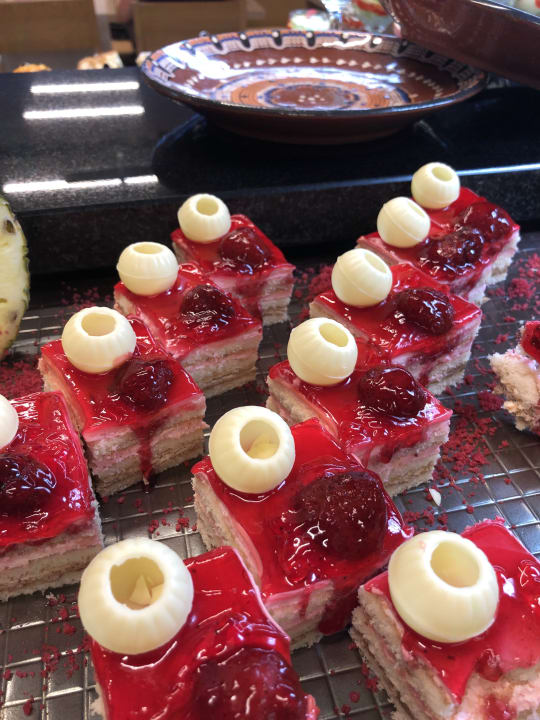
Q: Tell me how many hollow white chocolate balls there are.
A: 11